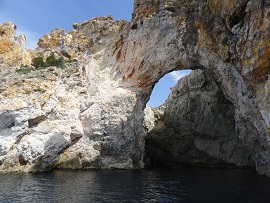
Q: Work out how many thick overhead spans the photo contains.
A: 1